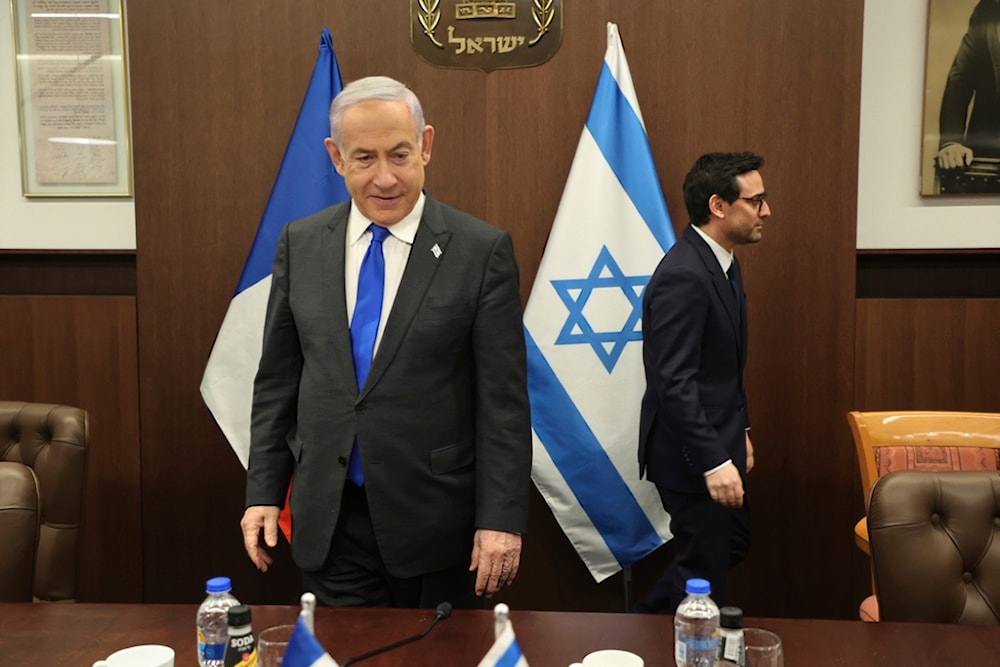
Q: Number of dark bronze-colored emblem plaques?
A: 1